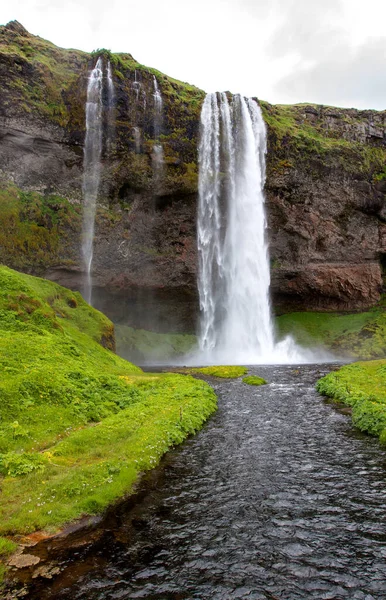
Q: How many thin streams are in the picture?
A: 4